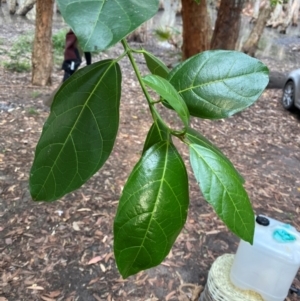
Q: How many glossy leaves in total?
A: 9